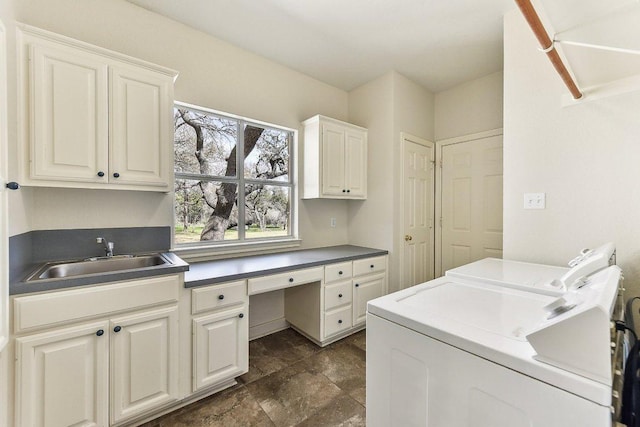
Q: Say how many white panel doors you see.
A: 2